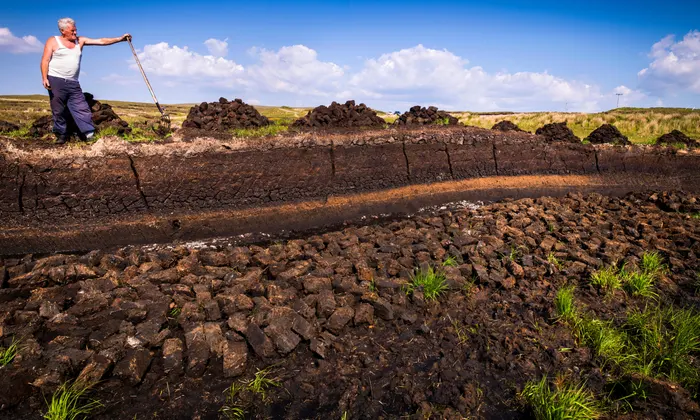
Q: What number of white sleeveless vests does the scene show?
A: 1